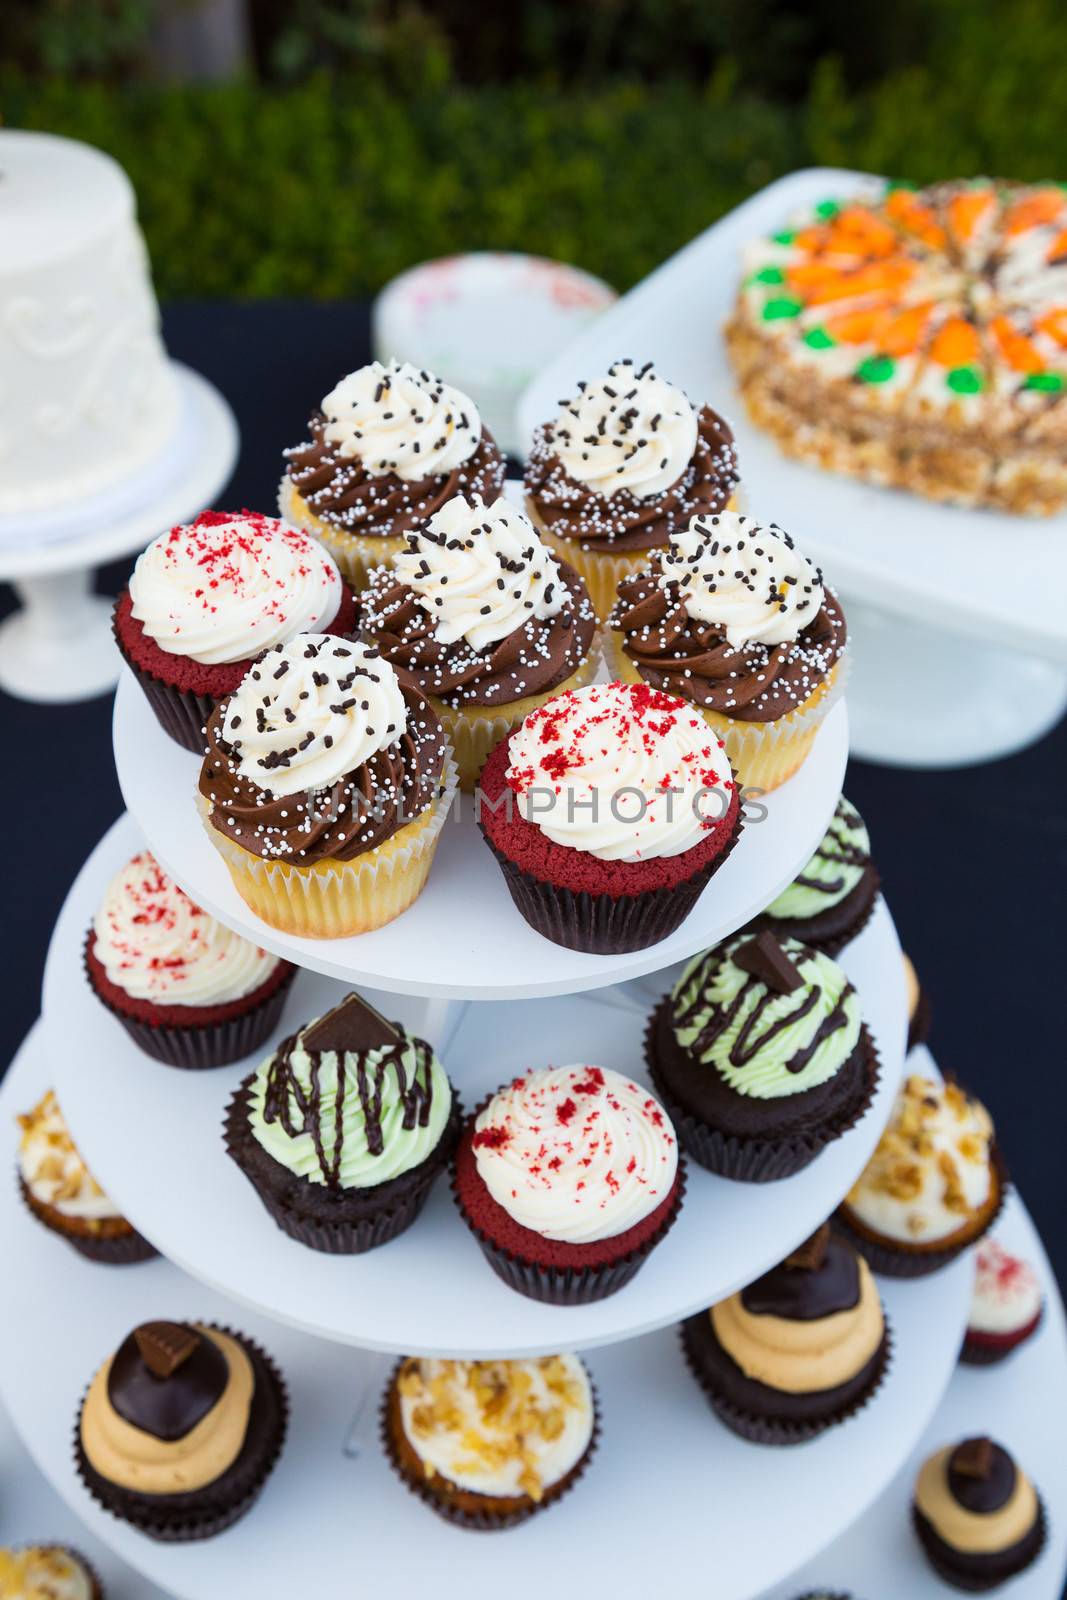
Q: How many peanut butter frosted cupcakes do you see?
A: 3